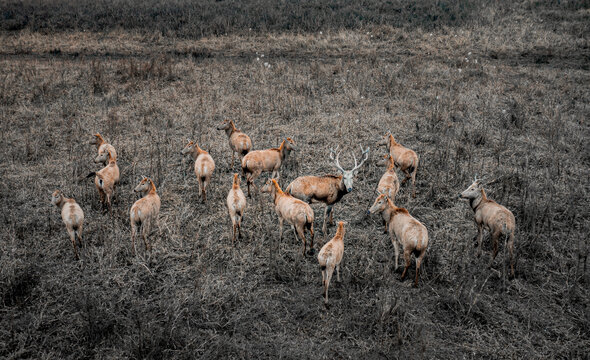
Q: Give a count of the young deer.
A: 14